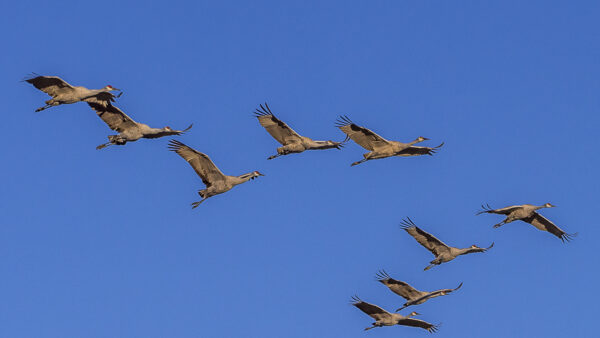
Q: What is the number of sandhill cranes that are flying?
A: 9